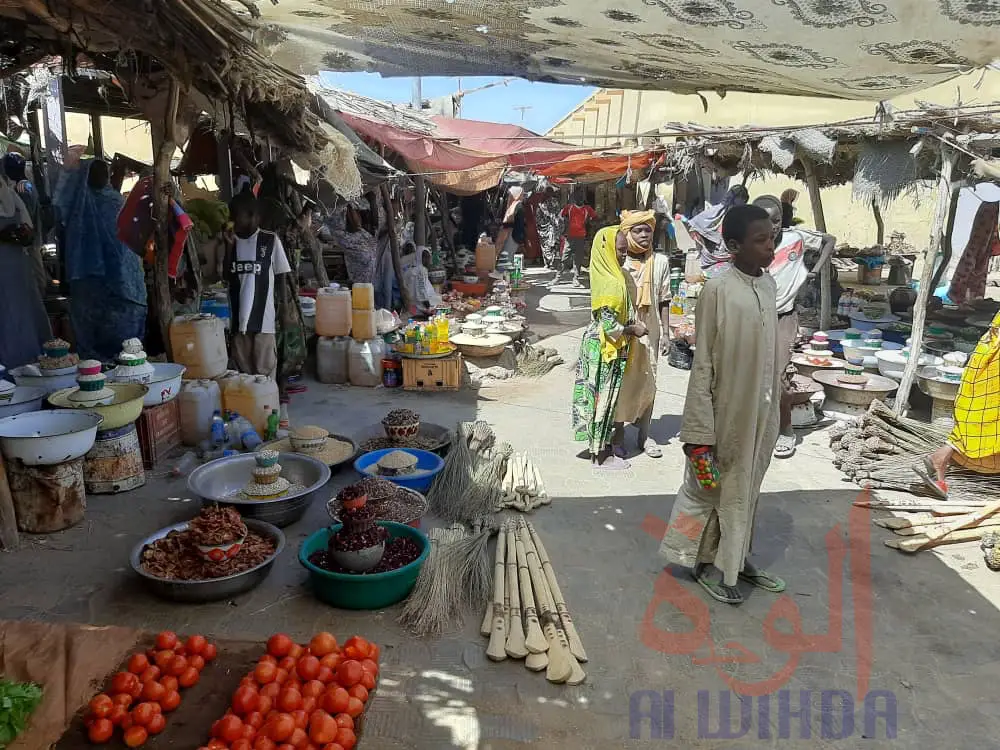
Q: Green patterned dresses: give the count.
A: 1